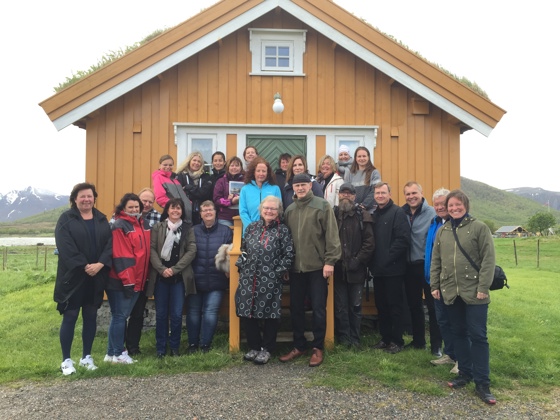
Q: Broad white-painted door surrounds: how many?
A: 1